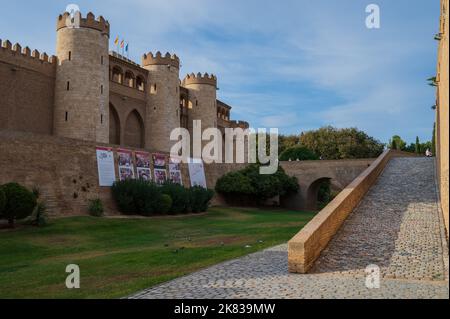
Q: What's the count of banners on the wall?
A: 6